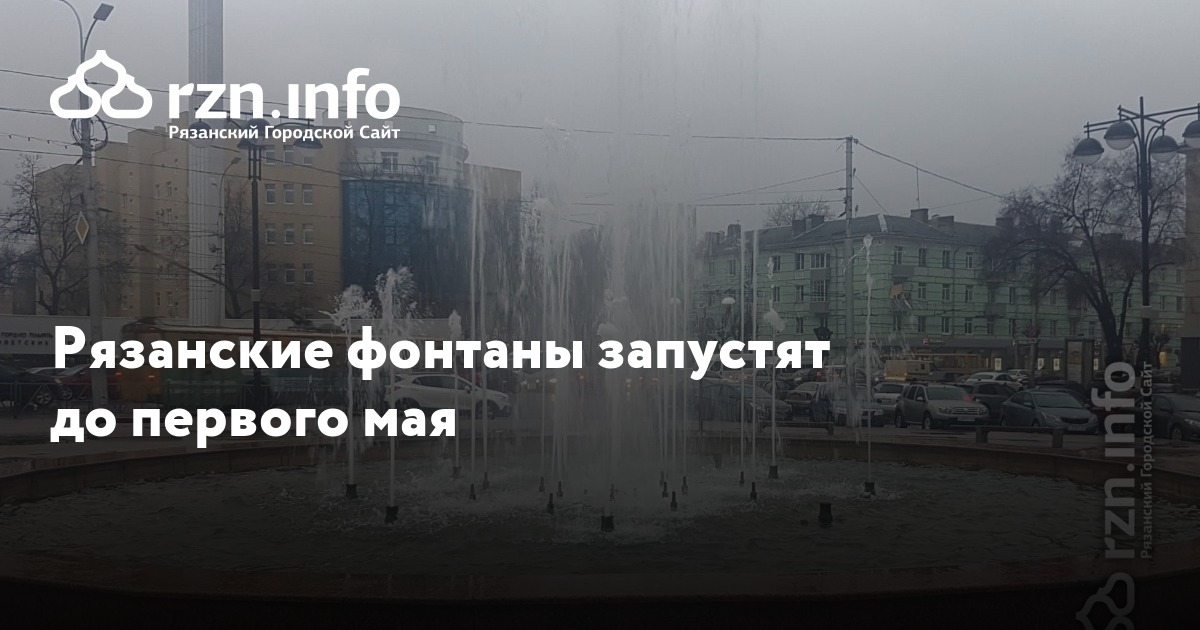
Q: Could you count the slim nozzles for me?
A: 12